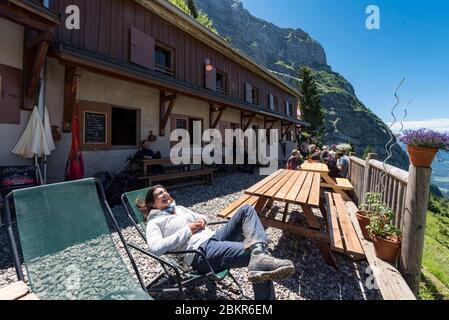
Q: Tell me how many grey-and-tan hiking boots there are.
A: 1